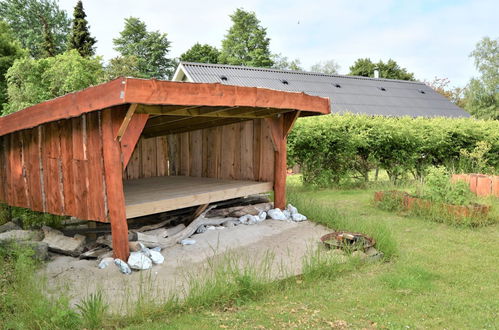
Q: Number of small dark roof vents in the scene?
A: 5